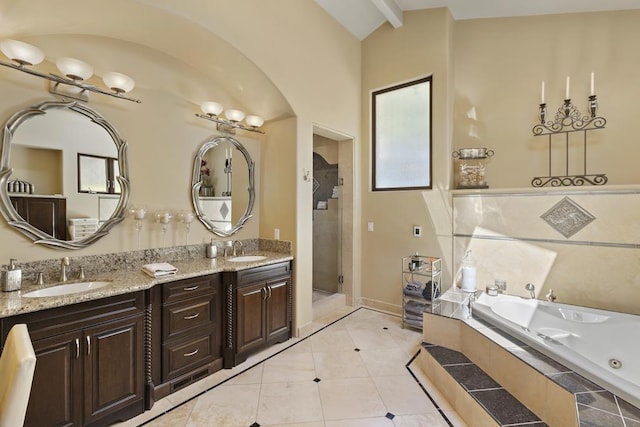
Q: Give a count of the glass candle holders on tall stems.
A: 3